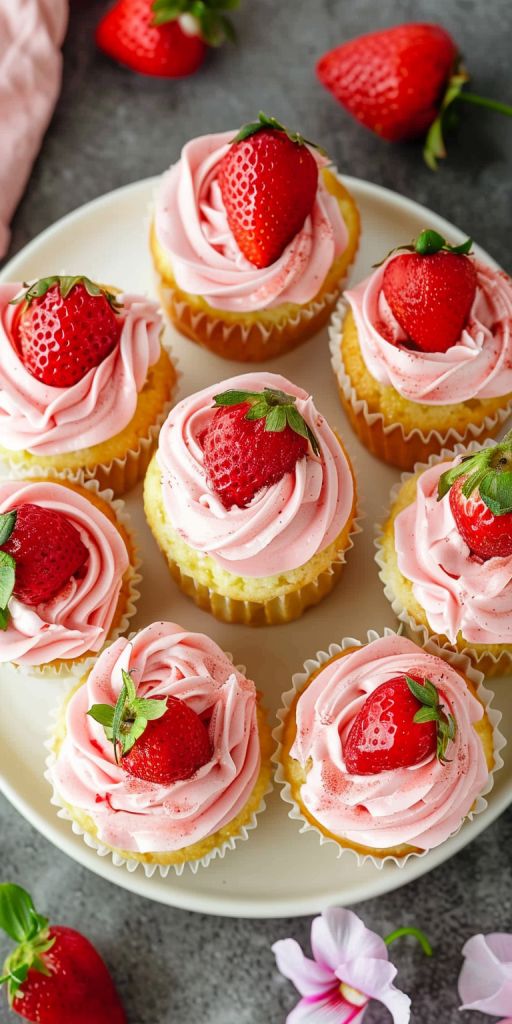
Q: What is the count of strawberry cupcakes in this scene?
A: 8